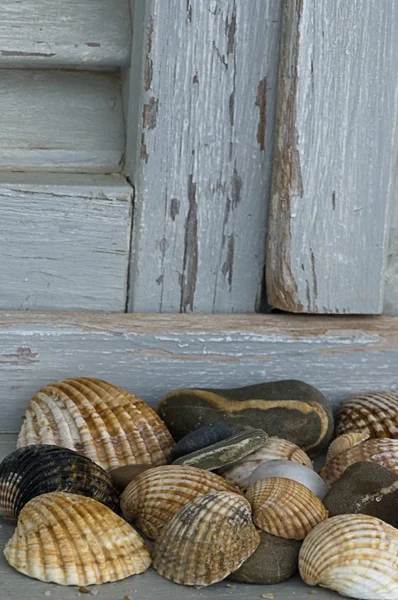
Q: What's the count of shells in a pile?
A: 11